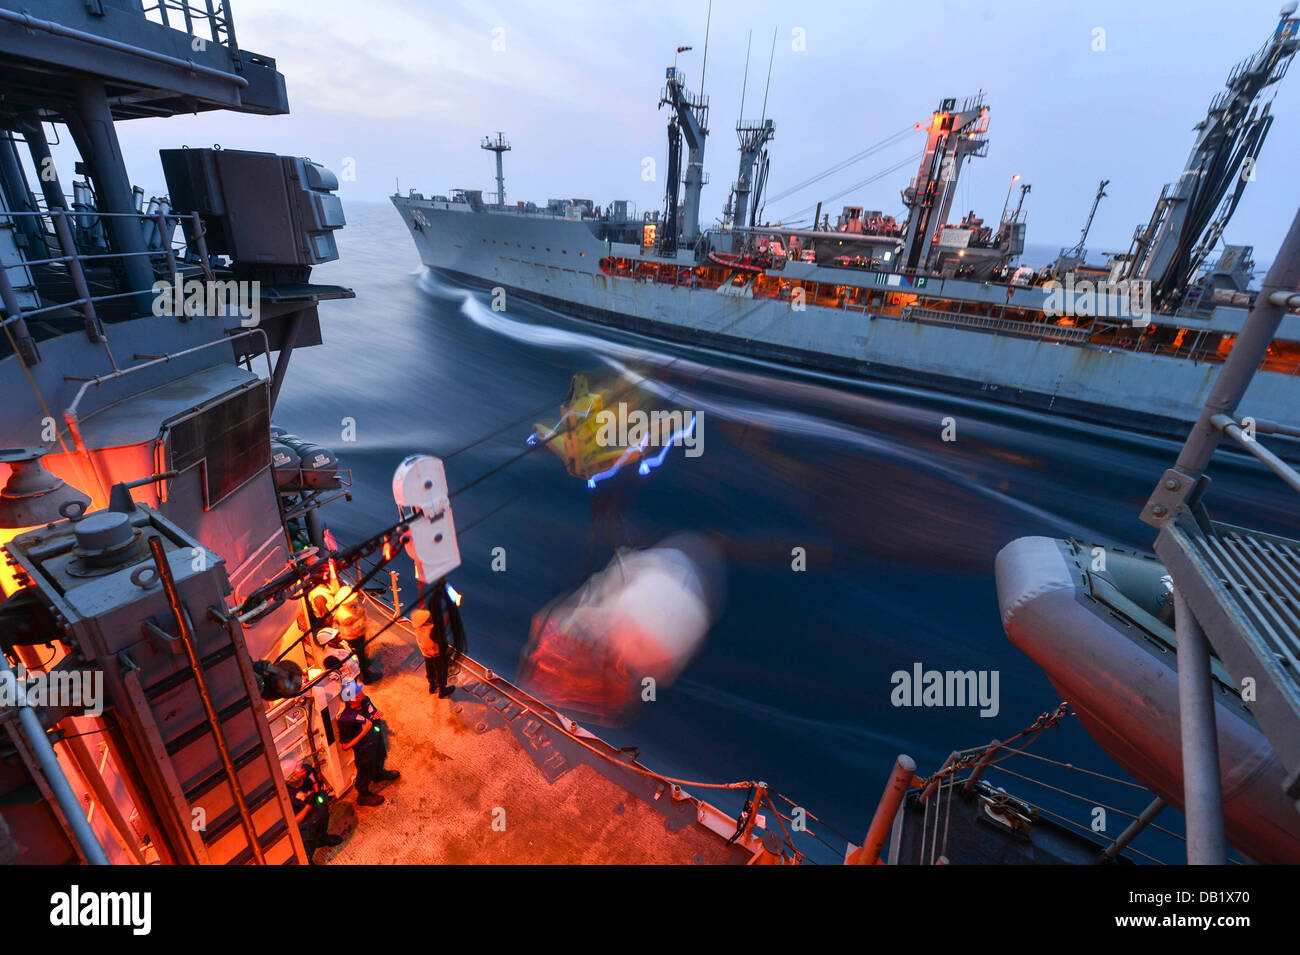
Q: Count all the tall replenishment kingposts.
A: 4